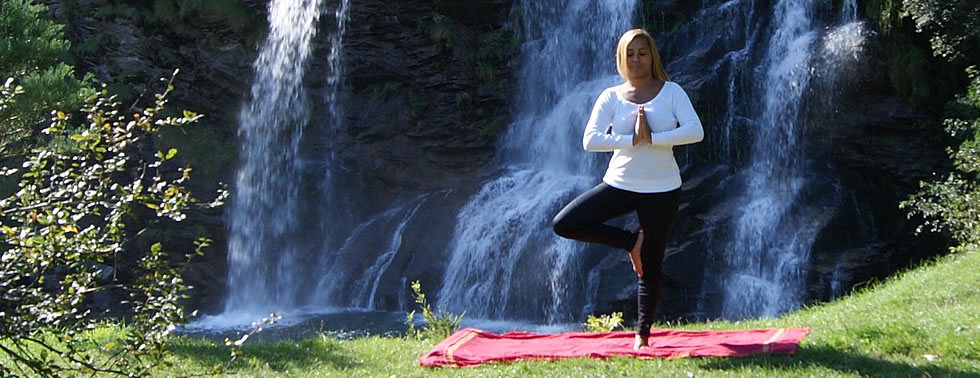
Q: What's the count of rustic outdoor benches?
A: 0